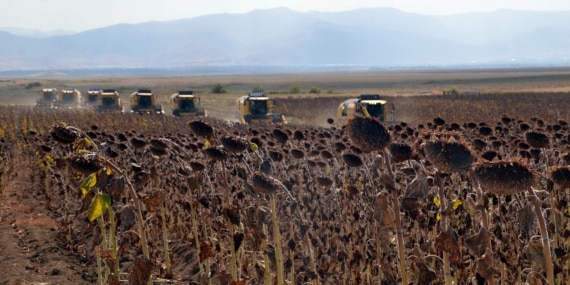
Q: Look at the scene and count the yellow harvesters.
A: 8